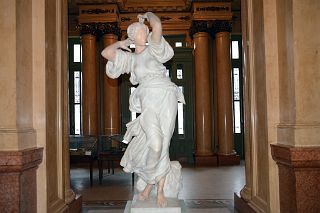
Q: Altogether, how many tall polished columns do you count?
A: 4